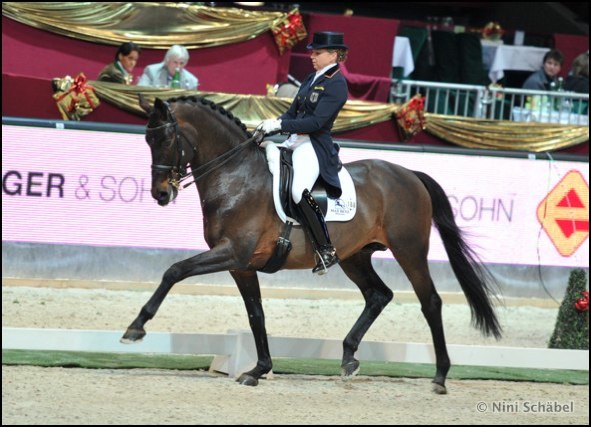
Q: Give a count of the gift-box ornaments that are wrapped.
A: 3